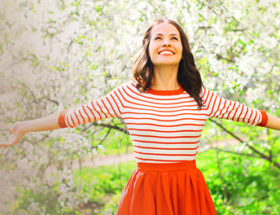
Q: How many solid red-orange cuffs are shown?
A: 2